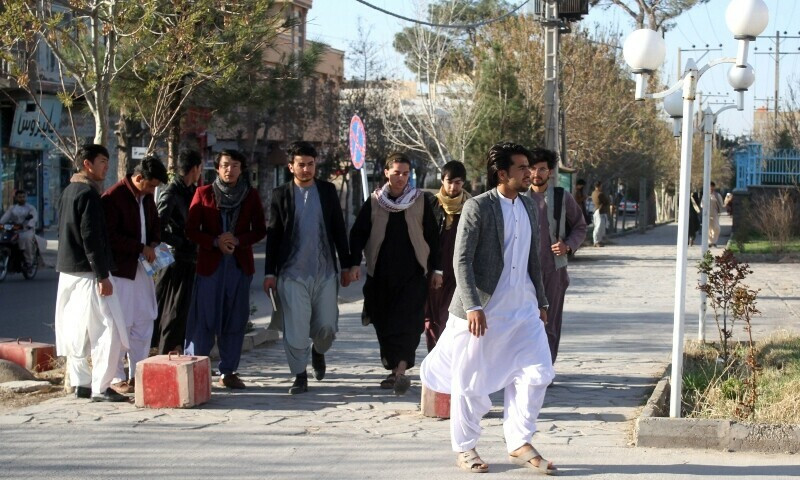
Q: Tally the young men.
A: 9